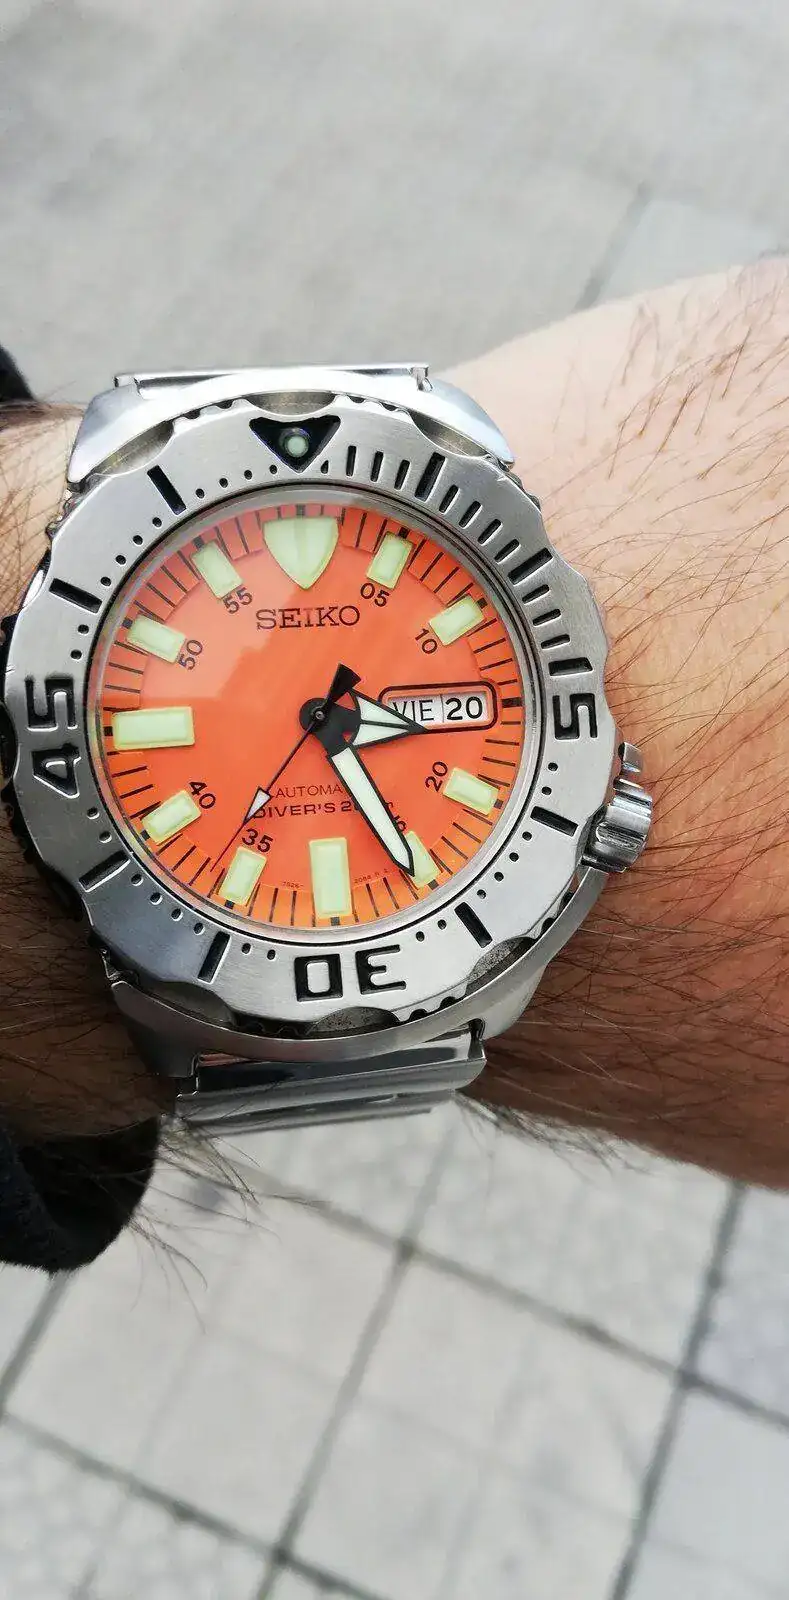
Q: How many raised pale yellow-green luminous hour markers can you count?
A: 11